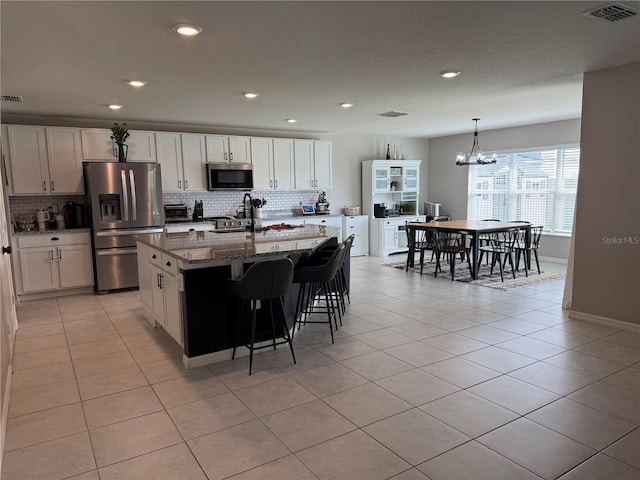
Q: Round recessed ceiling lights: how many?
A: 7